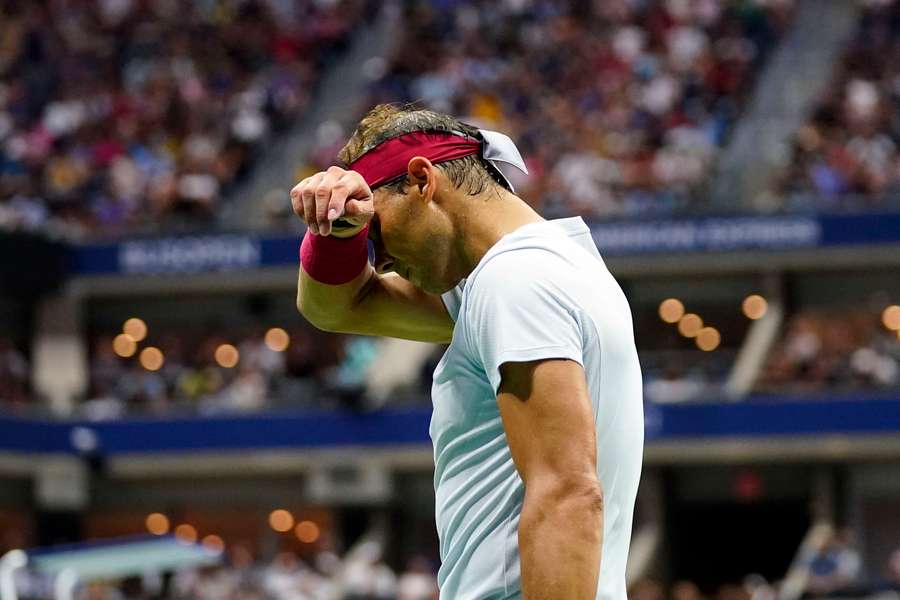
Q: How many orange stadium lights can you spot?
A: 15